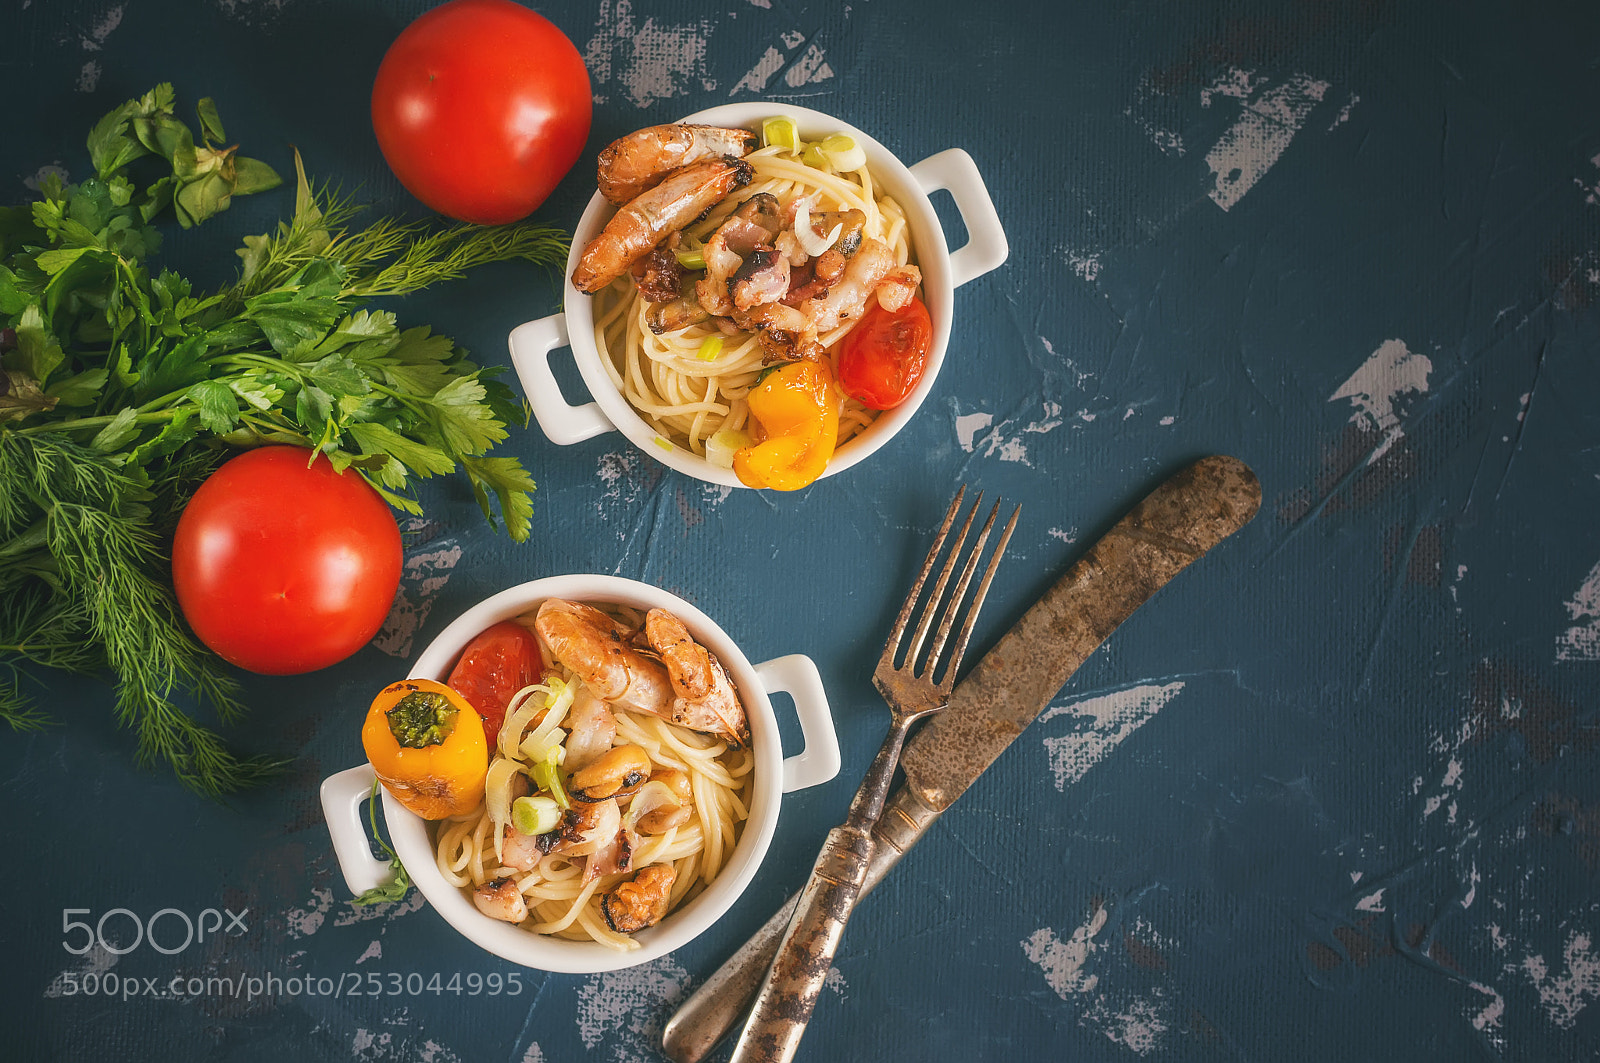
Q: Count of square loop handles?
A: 4